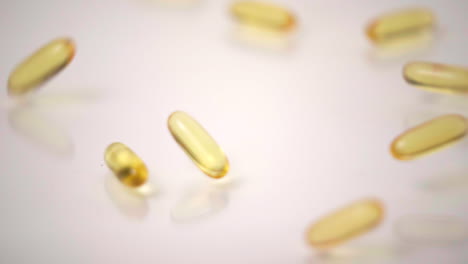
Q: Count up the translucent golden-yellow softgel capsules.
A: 8